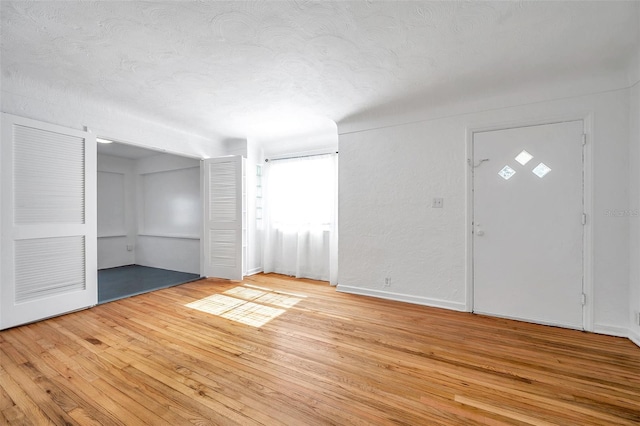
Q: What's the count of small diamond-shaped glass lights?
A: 3